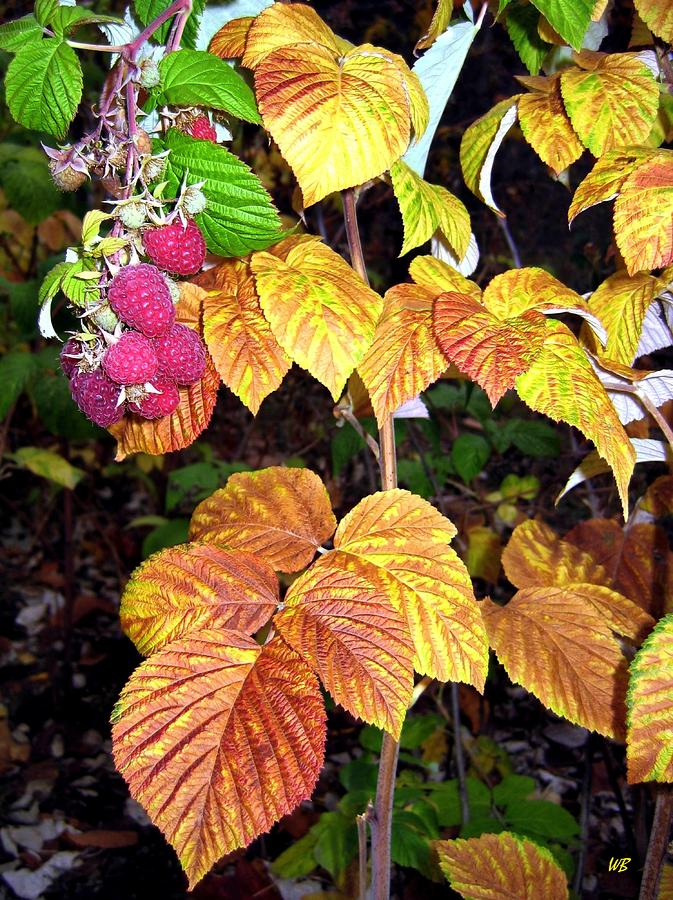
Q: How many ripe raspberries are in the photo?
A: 8